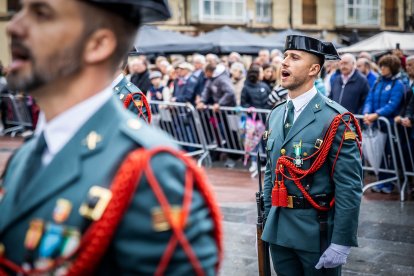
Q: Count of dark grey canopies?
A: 3